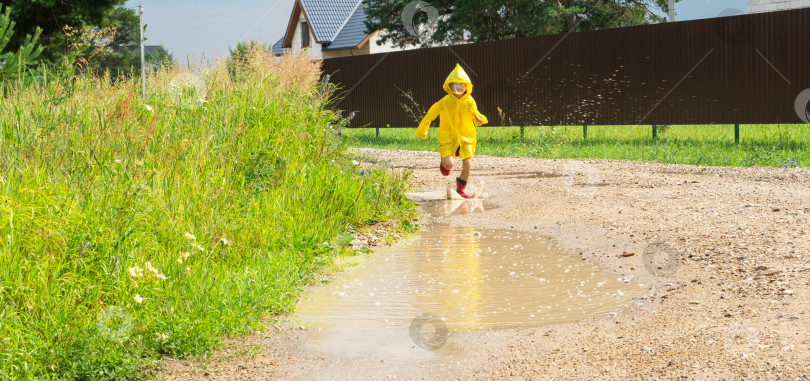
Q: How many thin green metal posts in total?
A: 5